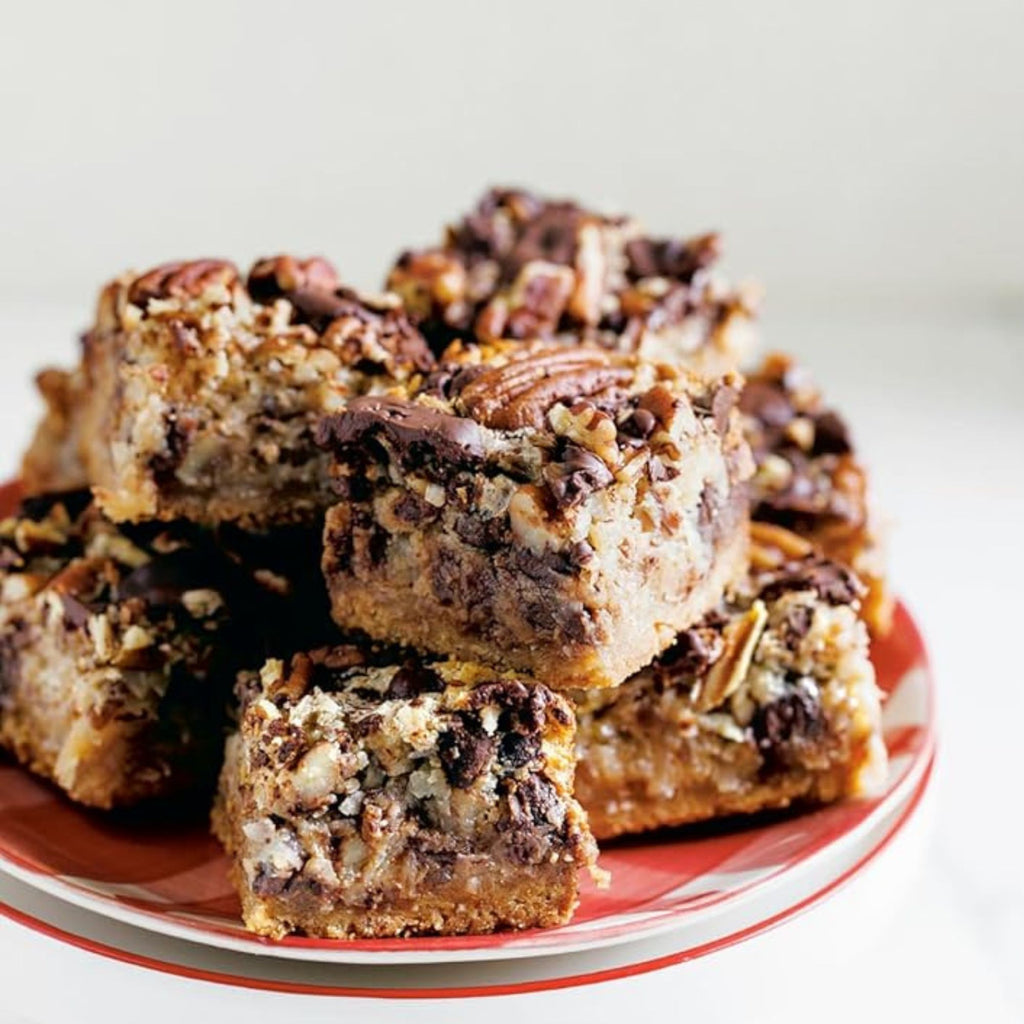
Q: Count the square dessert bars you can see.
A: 8